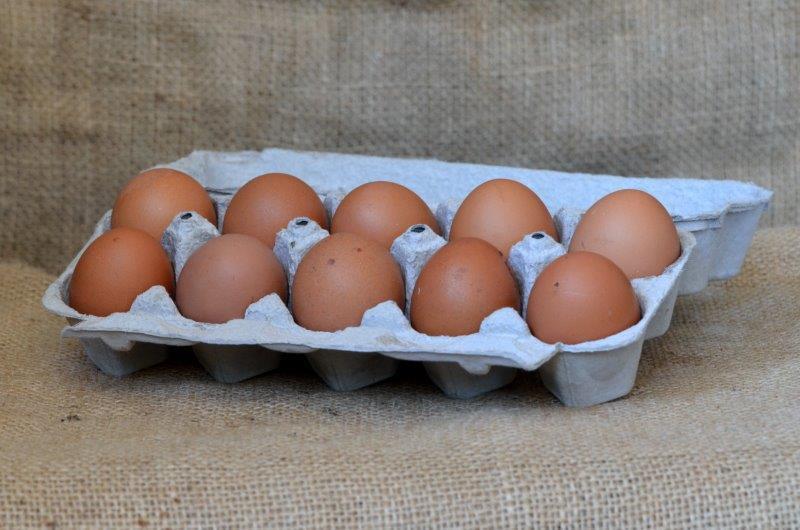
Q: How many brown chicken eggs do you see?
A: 10